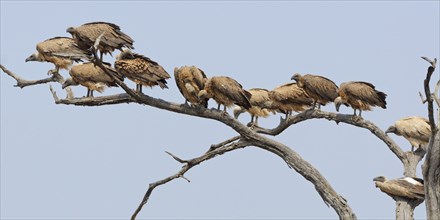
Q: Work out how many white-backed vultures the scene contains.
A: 12